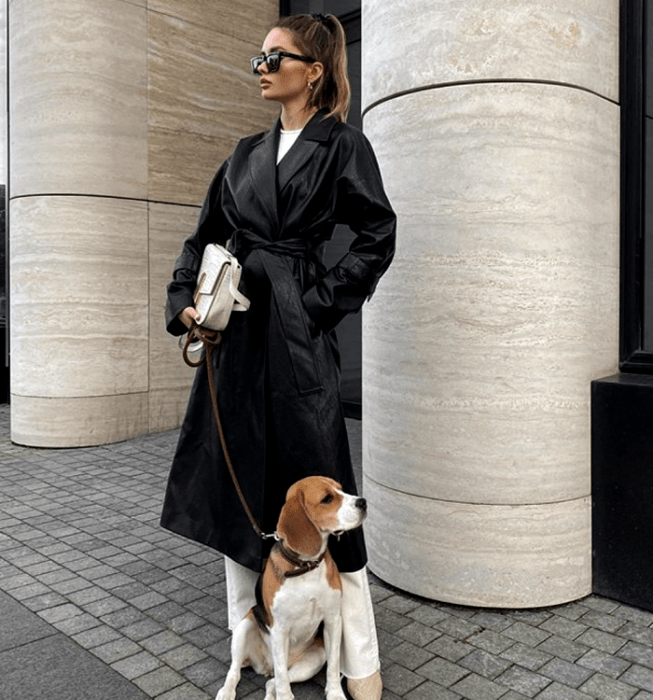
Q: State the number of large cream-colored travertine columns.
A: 2